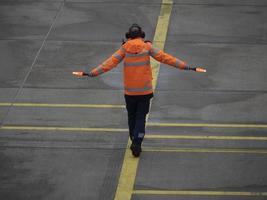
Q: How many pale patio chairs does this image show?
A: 0